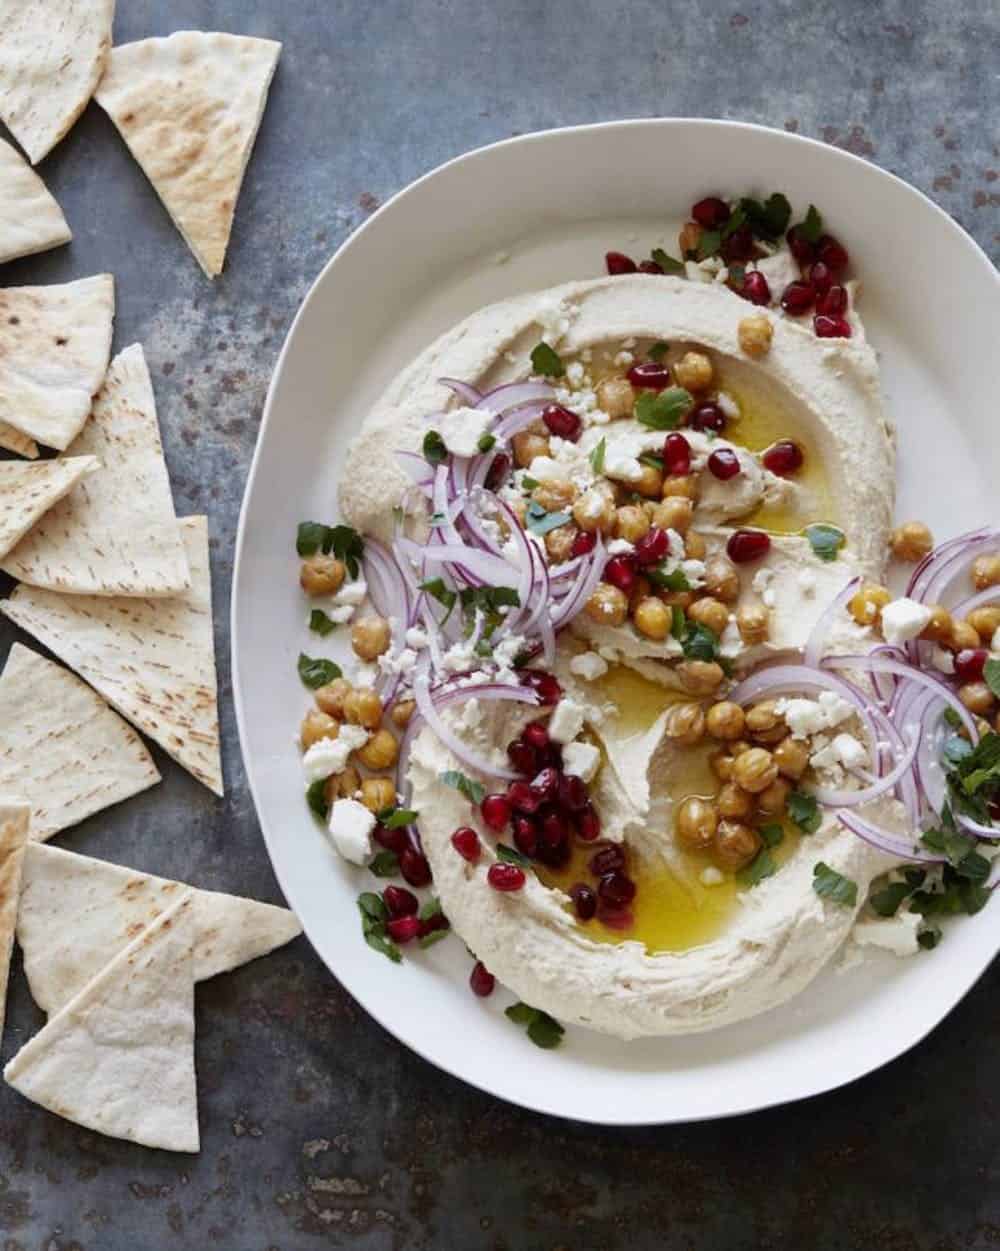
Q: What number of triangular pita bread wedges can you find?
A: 12